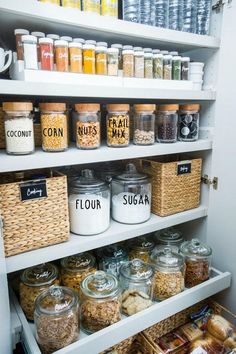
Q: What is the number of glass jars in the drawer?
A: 10